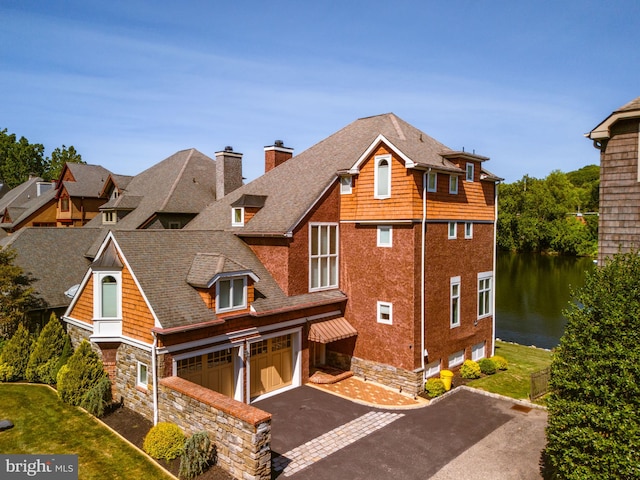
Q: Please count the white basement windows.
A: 3